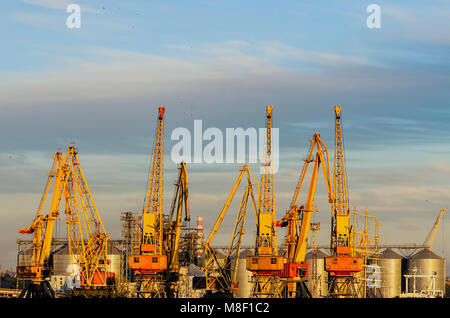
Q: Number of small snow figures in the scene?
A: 0